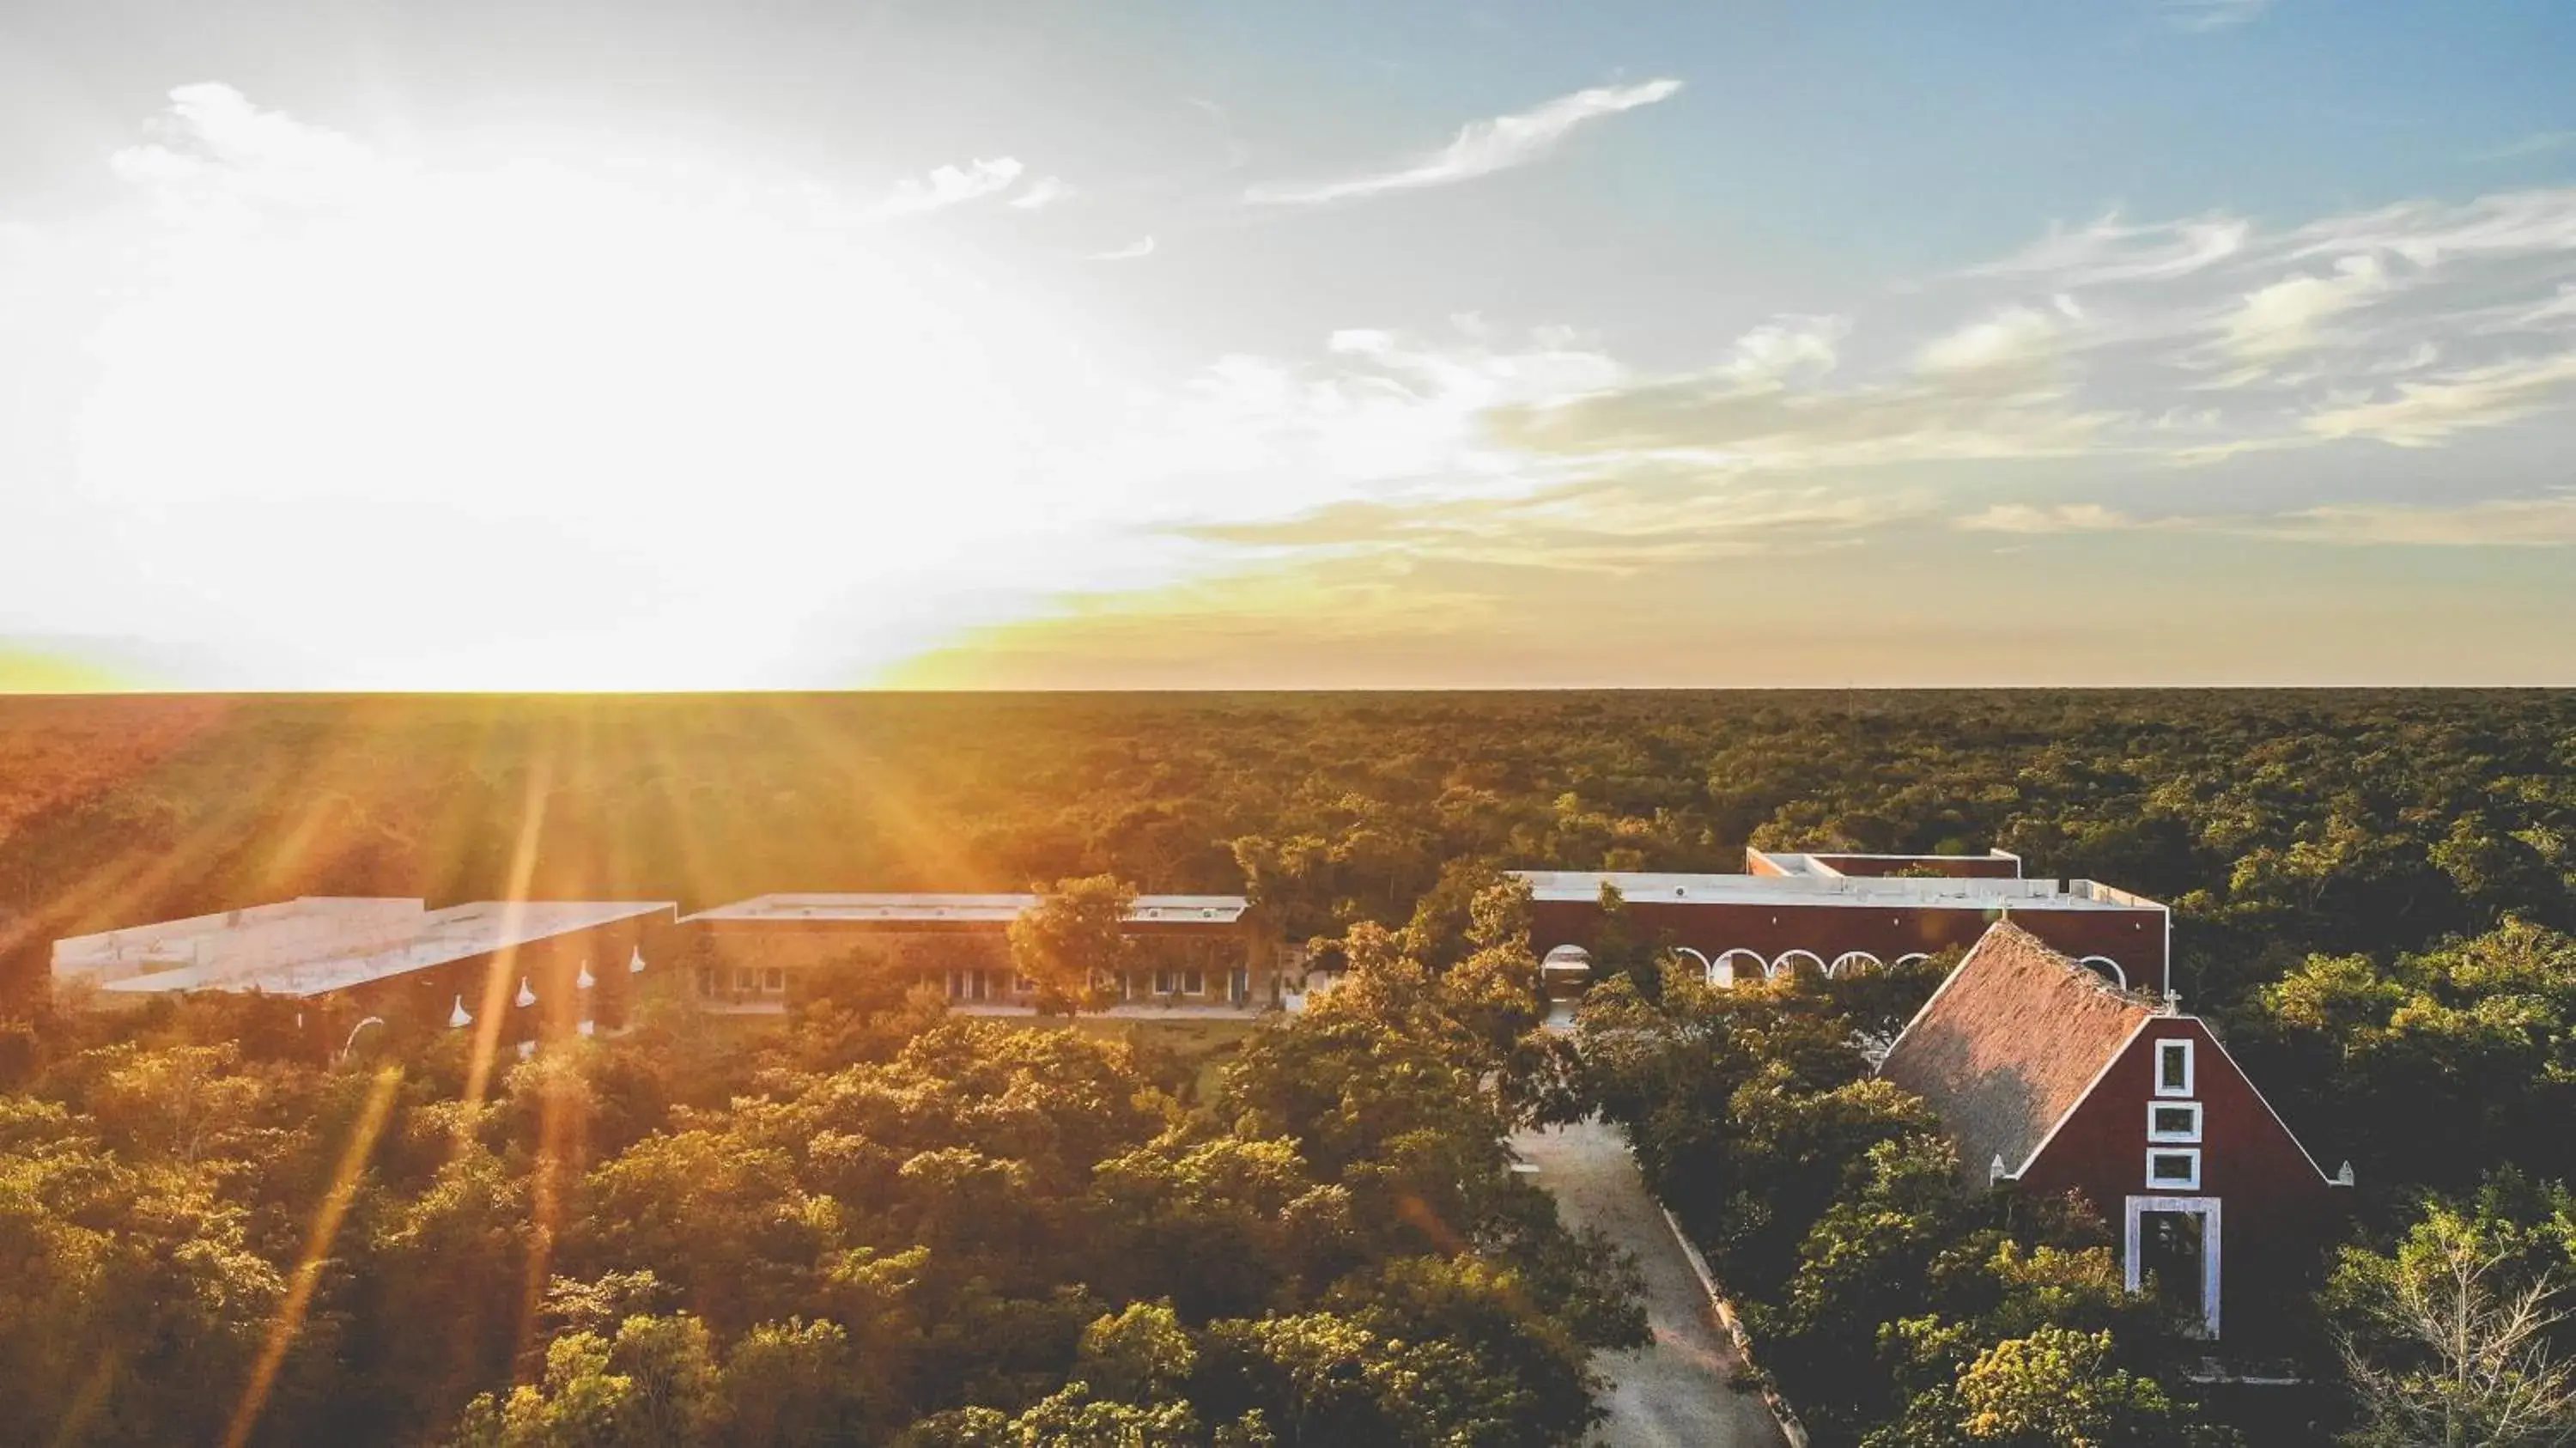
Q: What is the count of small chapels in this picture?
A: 1